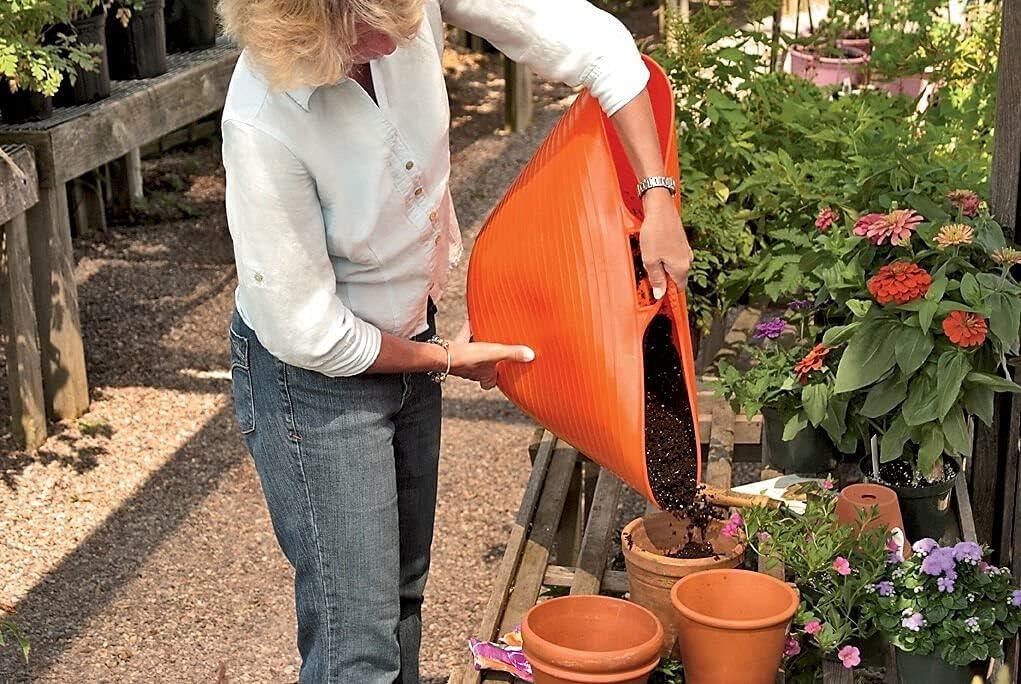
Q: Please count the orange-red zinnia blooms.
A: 3